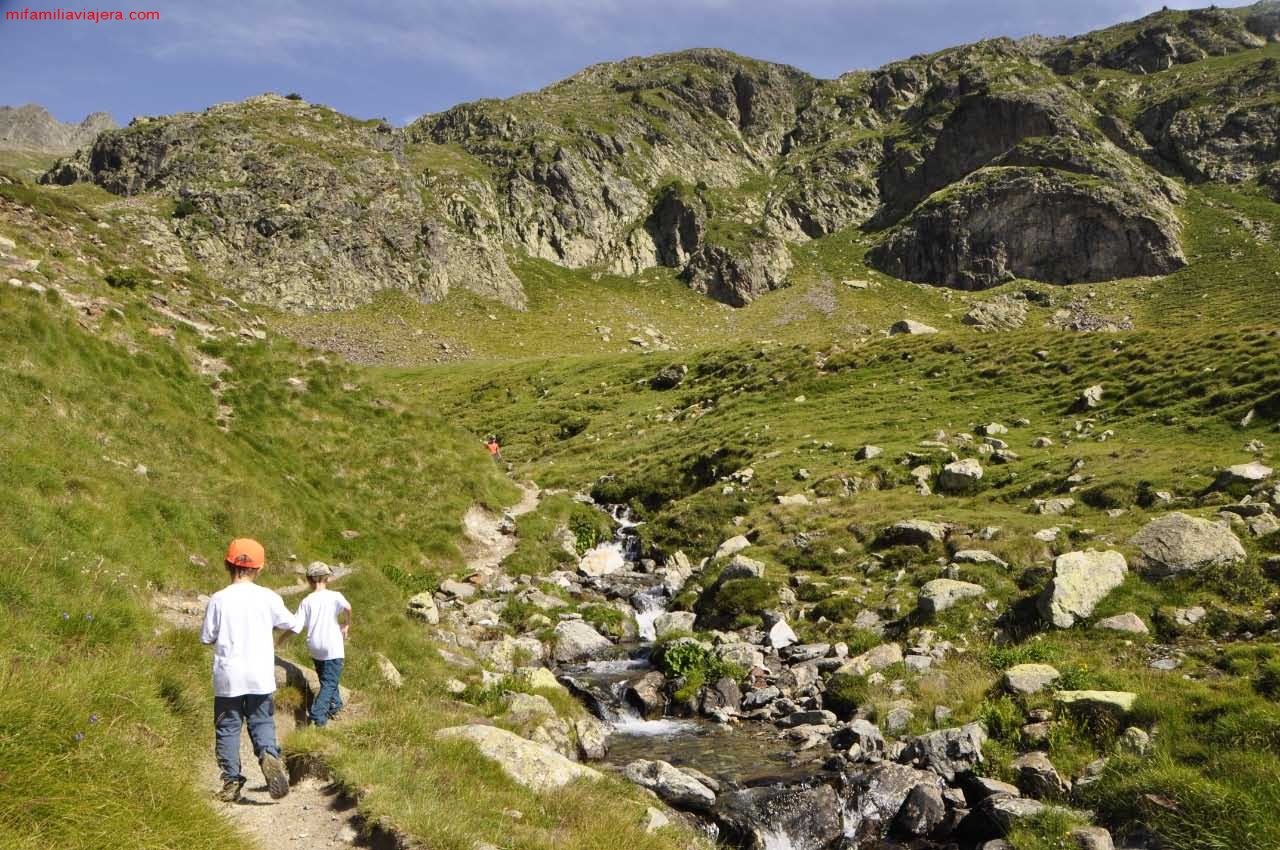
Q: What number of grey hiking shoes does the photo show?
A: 2